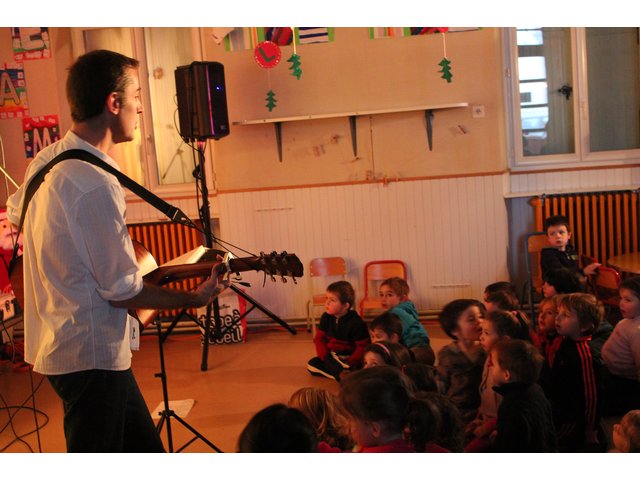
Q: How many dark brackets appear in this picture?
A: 3